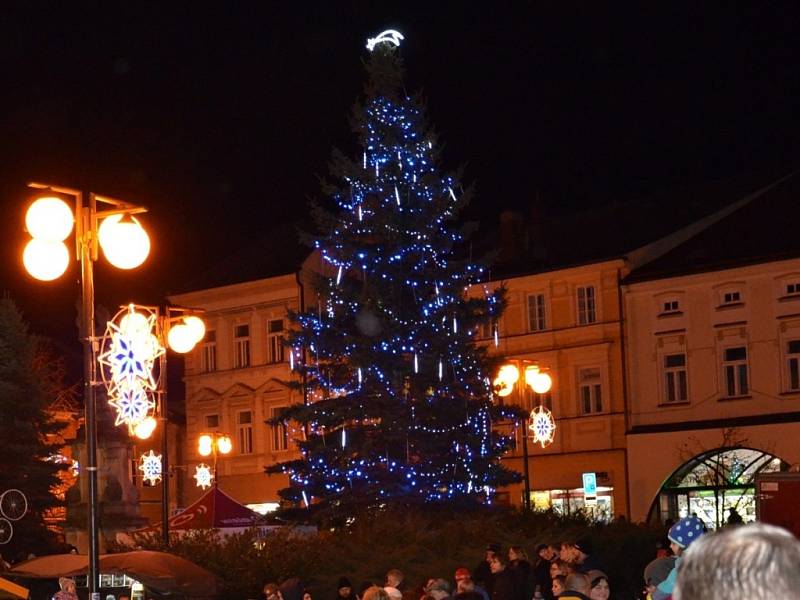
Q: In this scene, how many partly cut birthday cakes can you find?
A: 0